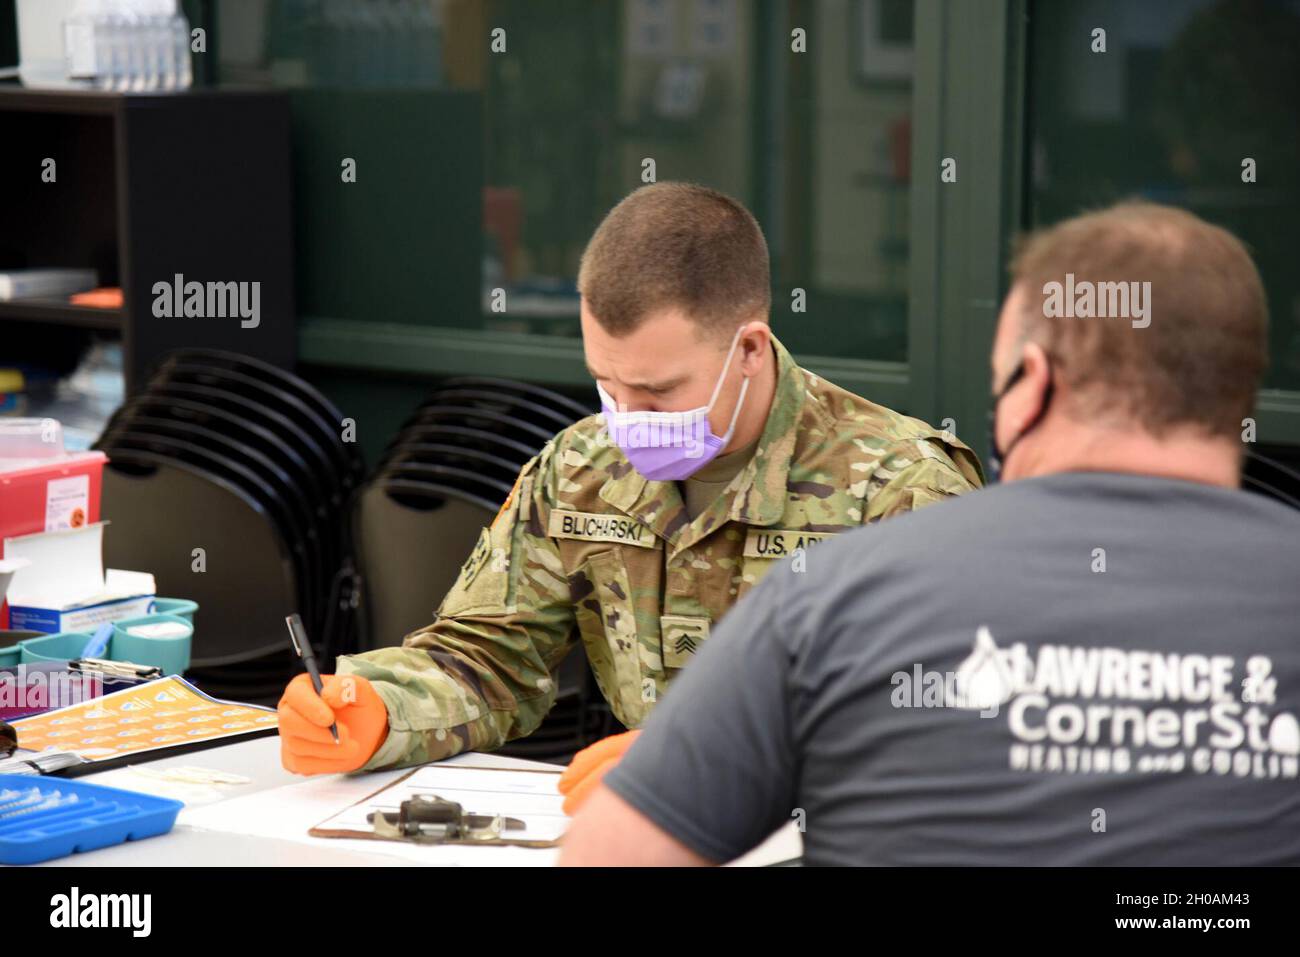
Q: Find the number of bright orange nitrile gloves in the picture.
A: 2